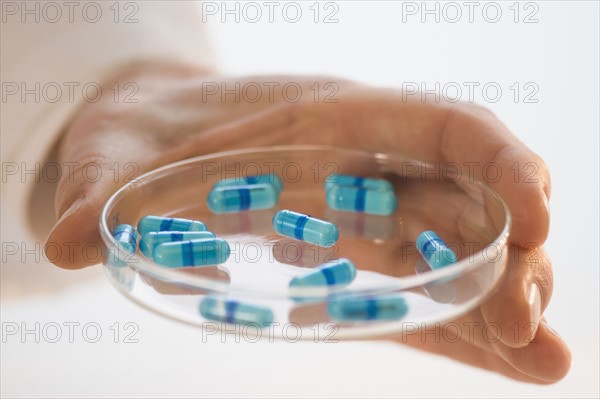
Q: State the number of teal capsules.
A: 13